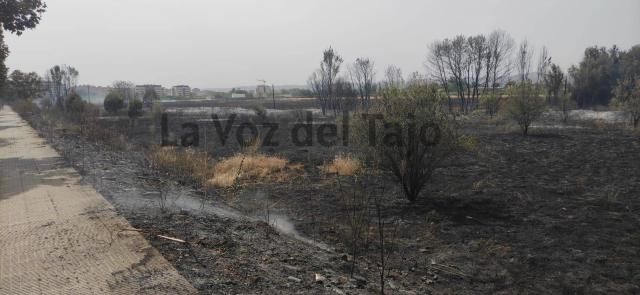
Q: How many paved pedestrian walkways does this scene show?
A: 1